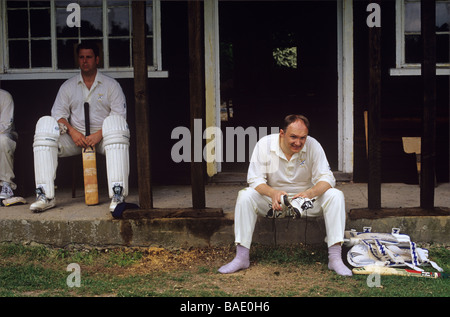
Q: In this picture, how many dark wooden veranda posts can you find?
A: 4